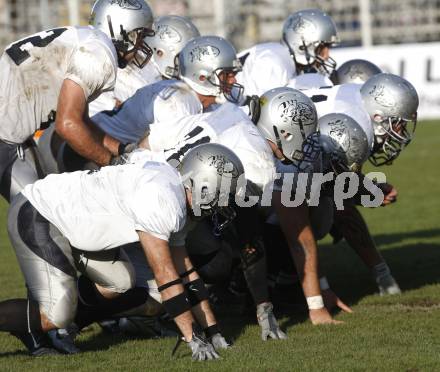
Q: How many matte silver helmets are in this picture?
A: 9